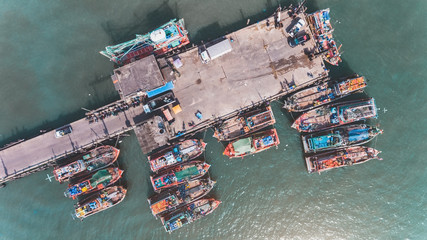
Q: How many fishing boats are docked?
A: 15